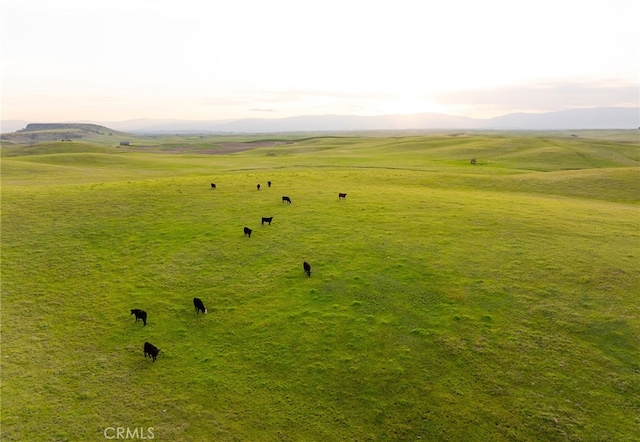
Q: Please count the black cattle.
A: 11